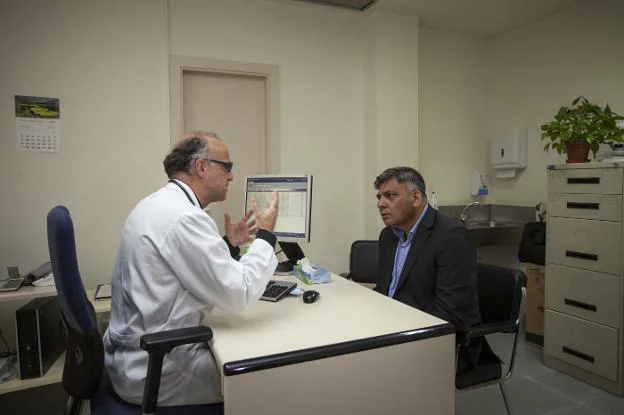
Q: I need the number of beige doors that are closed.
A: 1